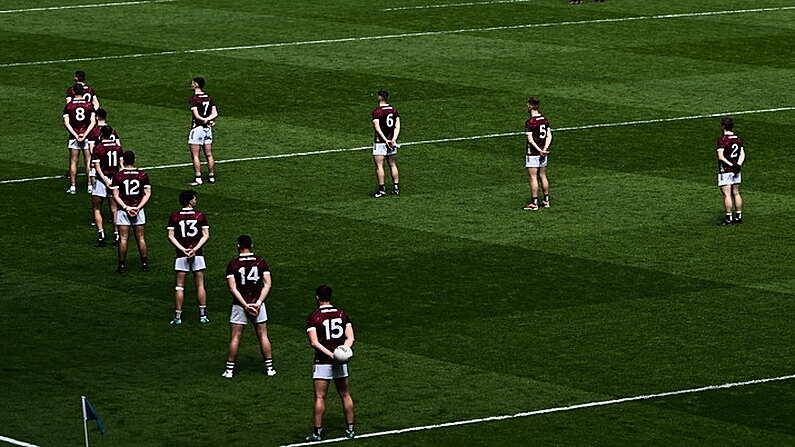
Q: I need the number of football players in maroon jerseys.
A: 12